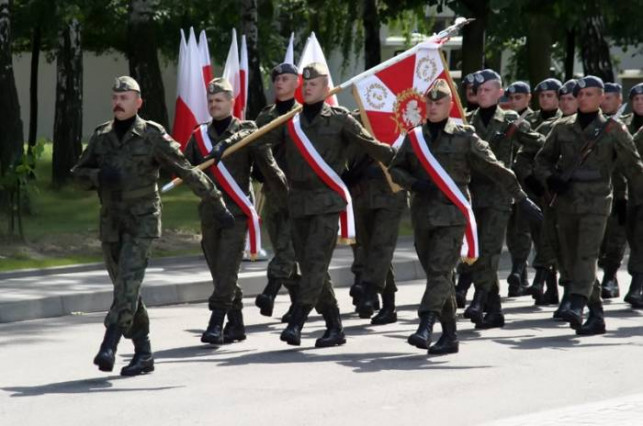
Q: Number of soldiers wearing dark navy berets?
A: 9